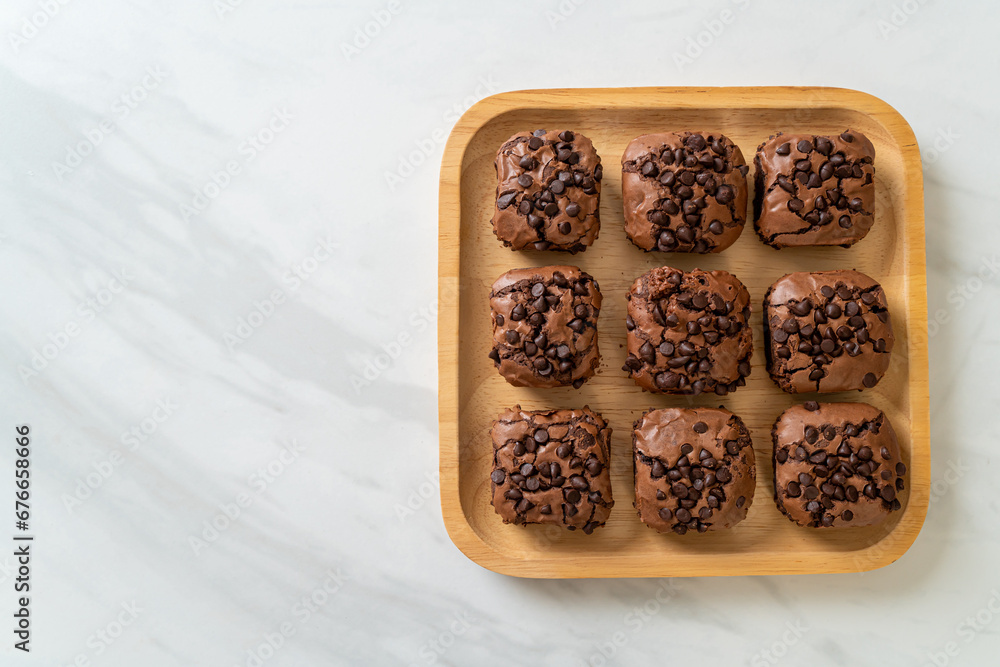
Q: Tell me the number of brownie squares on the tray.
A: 9